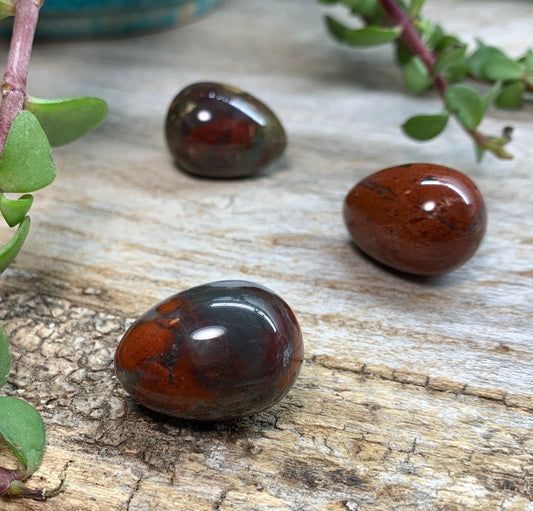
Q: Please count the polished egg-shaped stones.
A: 3